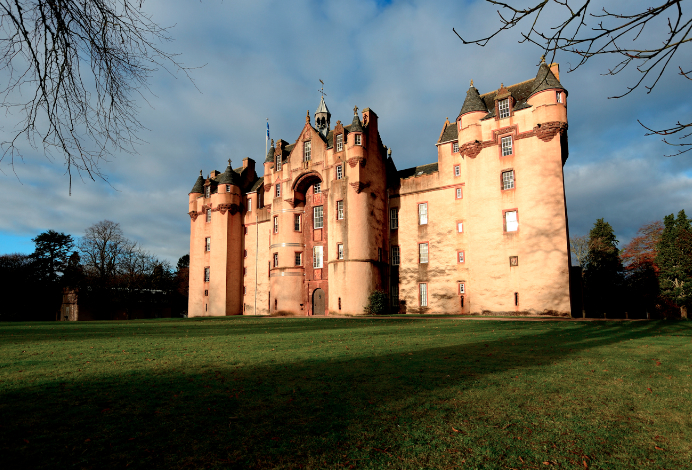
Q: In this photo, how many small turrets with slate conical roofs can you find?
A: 6